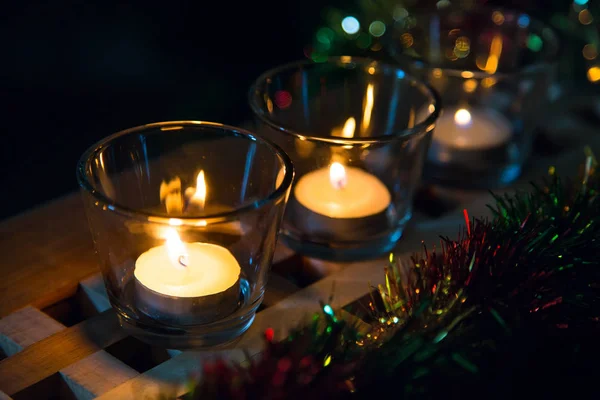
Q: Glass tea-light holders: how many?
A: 3